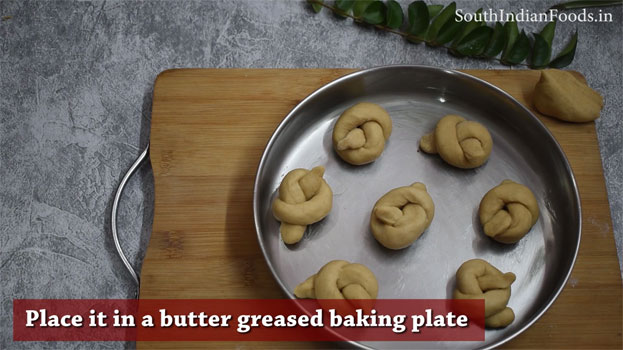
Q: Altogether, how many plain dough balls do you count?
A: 1